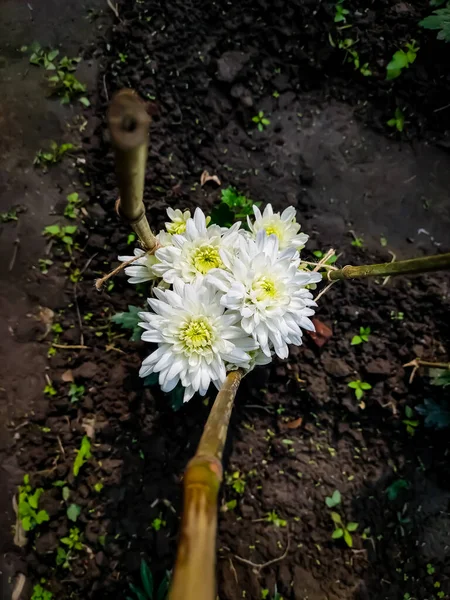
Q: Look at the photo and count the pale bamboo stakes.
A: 3